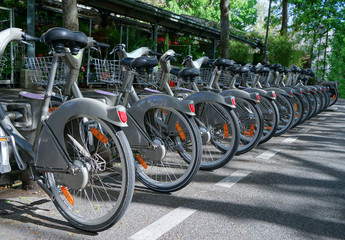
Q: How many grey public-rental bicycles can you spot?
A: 13